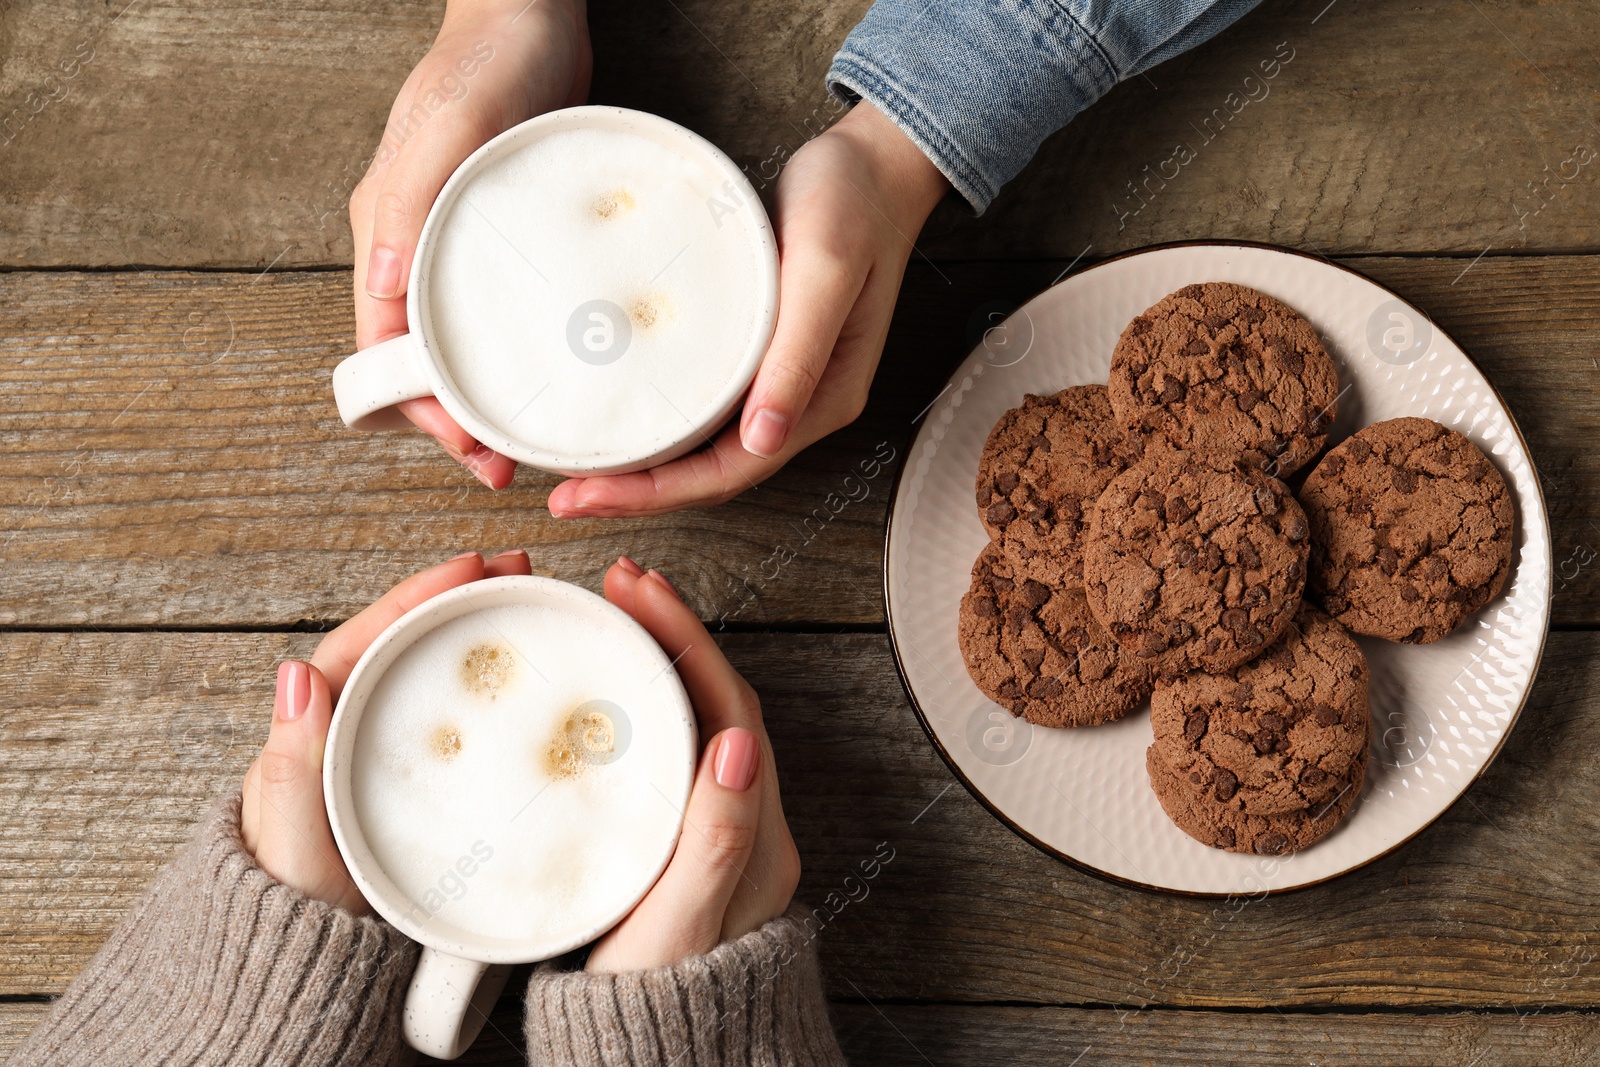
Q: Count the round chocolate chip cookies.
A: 7